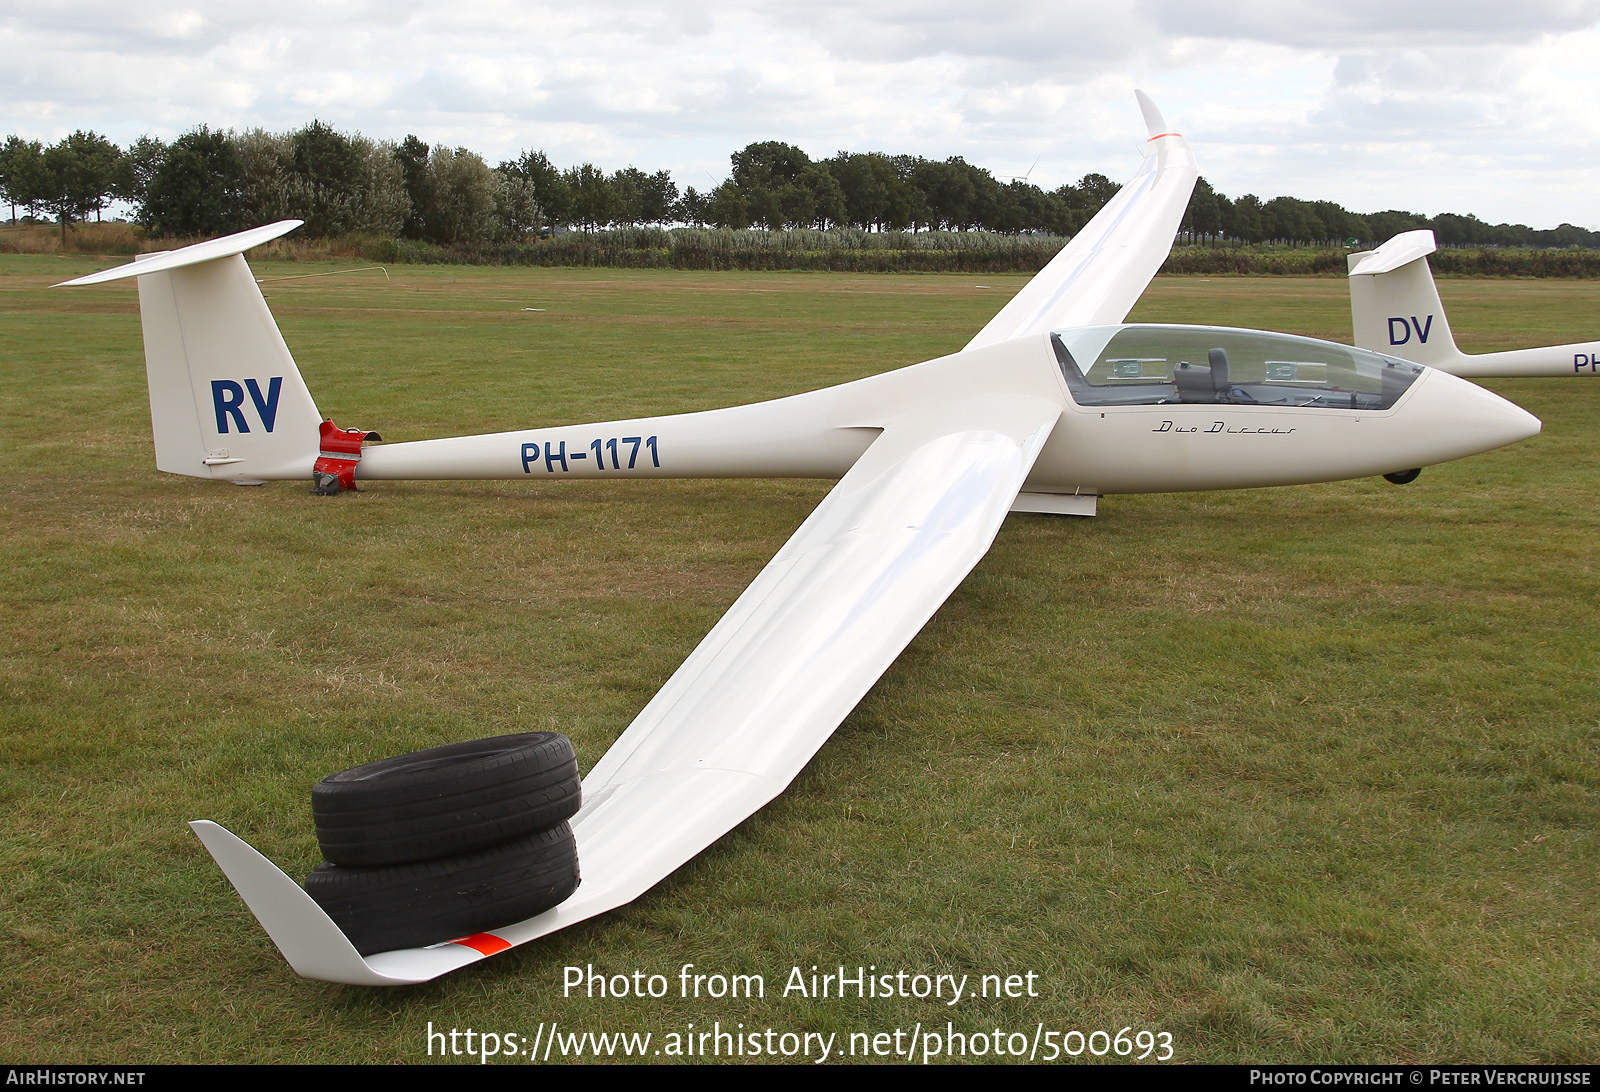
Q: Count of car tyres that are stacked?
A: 2